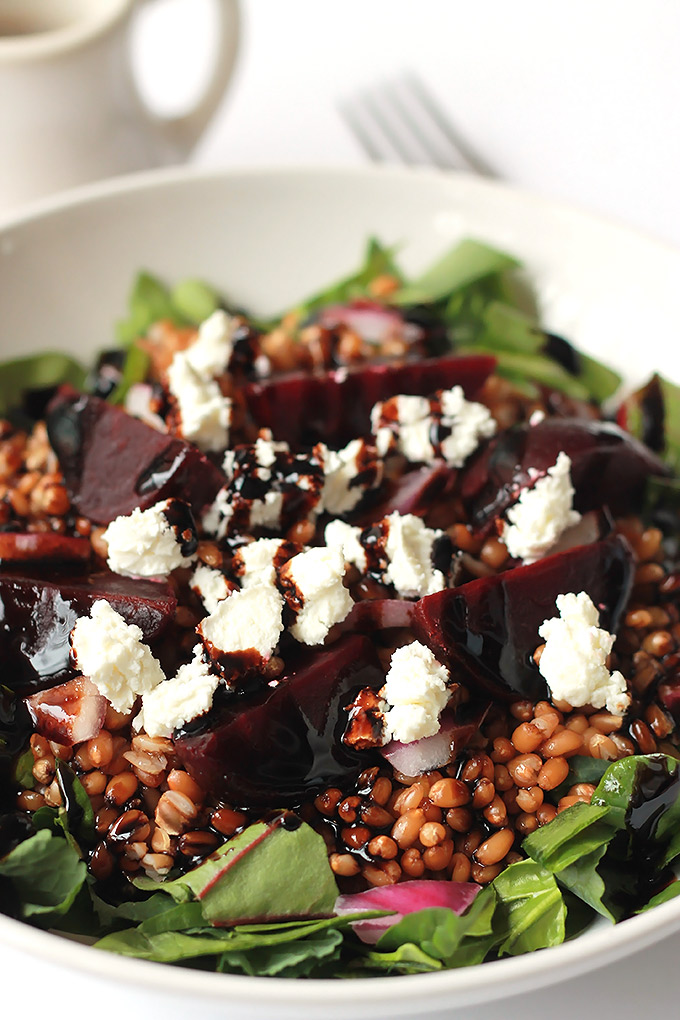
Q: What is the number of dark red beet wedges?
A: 6